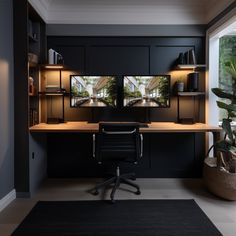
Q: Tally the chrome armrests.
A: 2